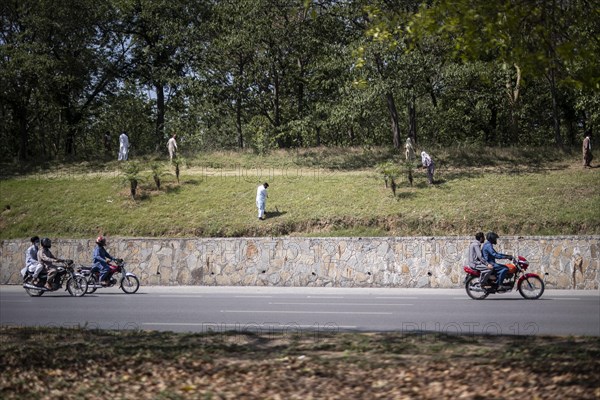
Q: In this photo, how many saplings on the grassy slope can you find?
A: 6